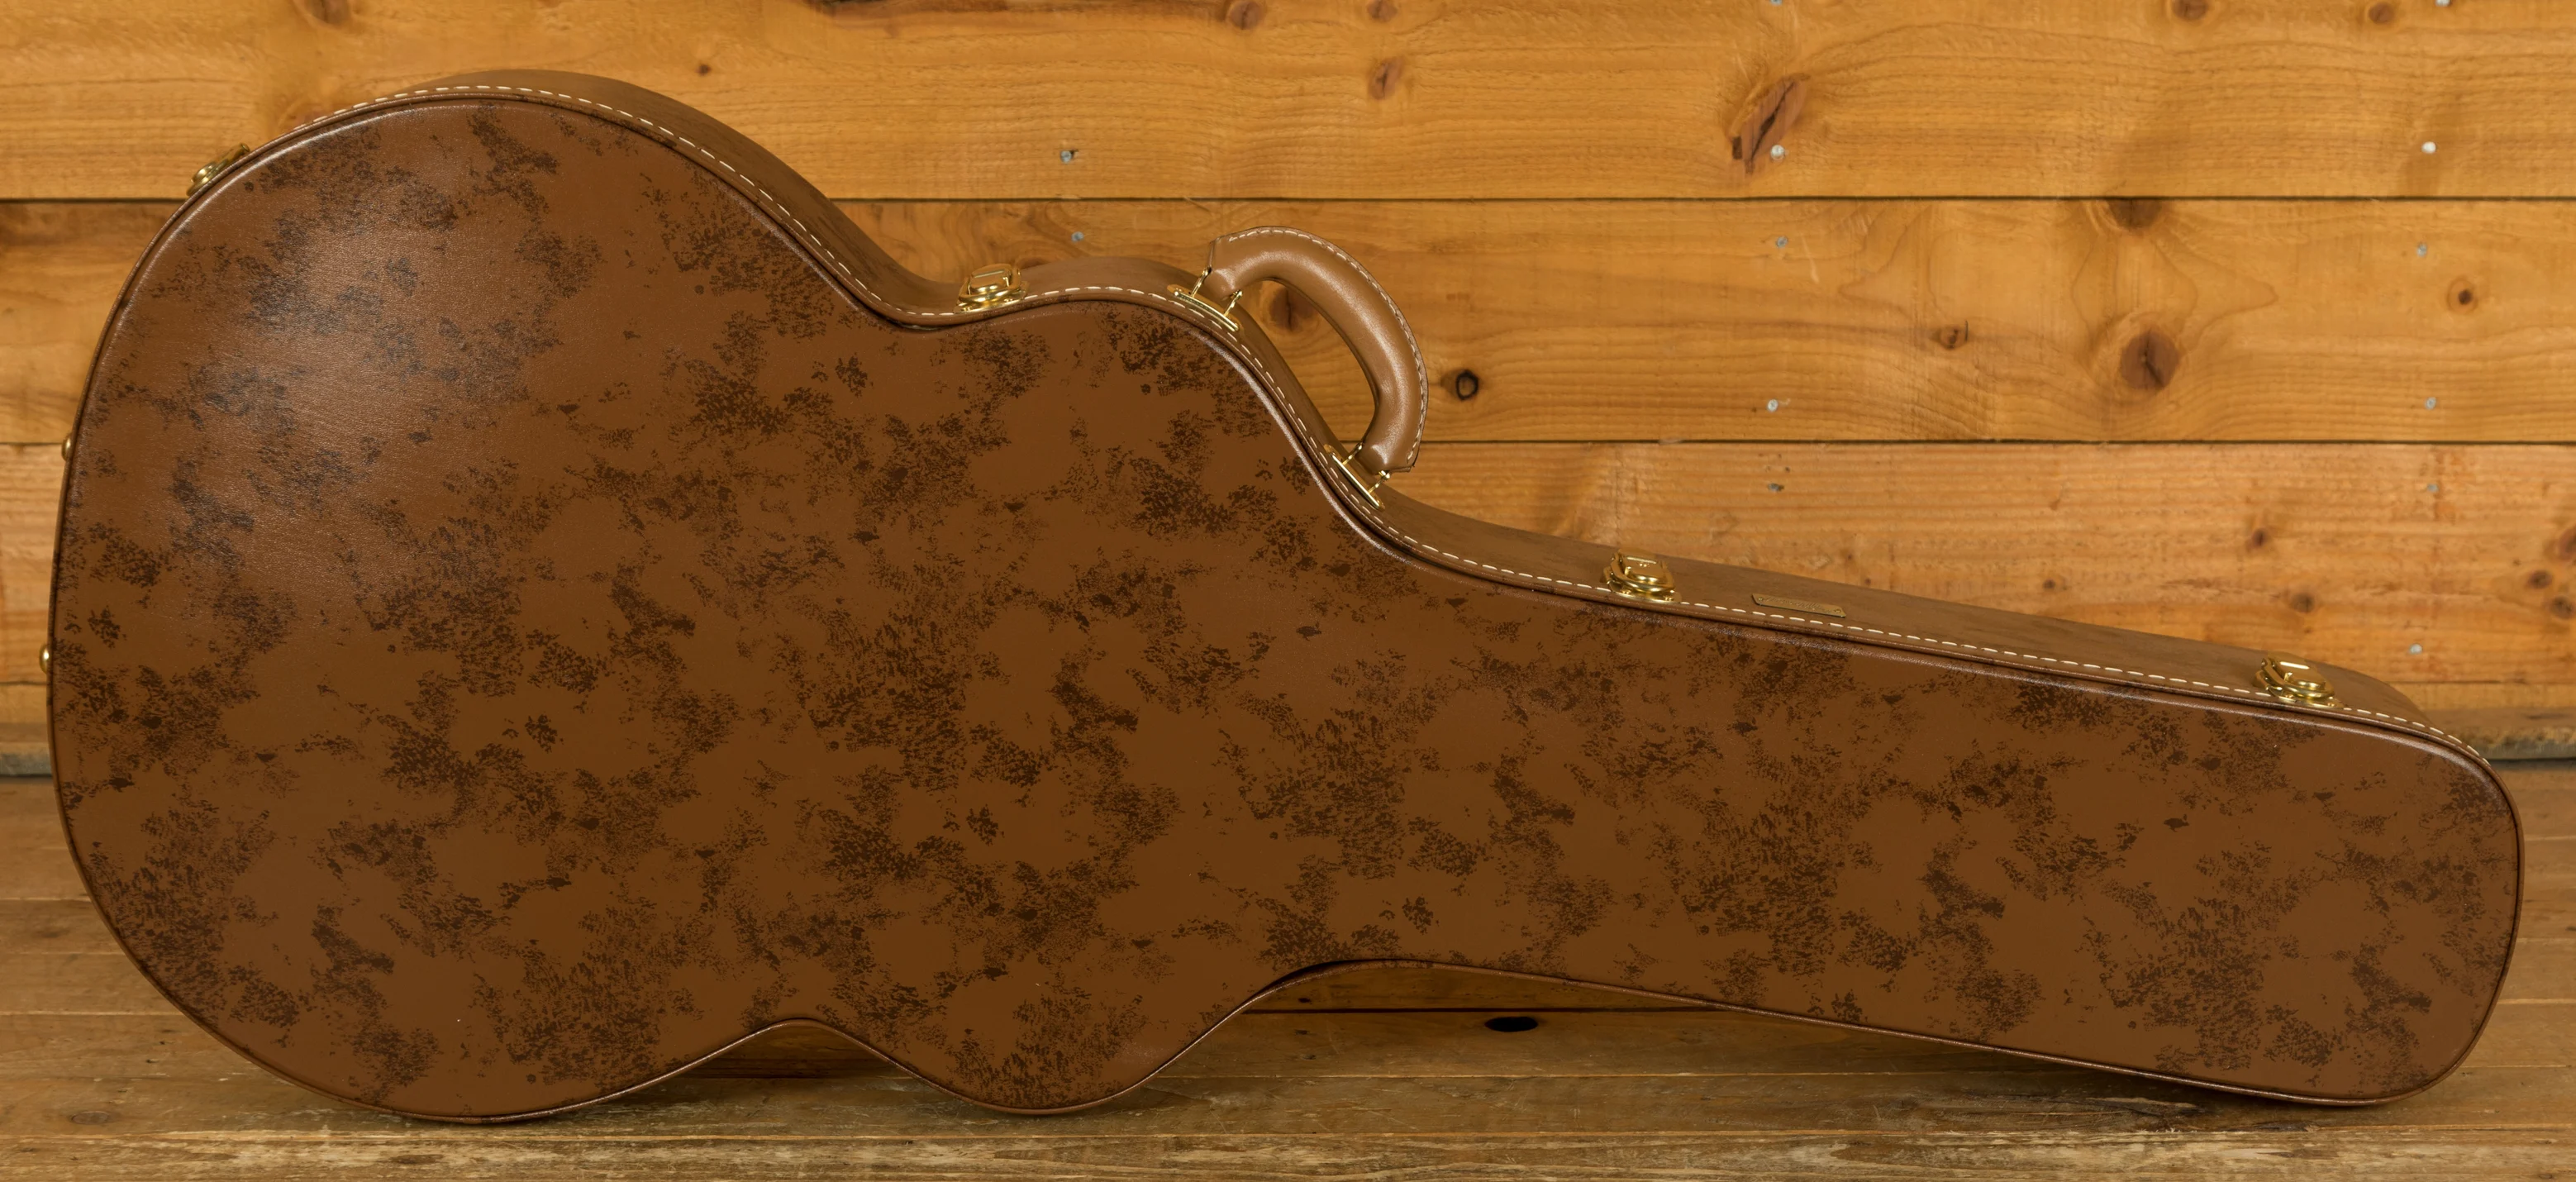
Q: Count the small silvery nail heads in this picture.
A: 13